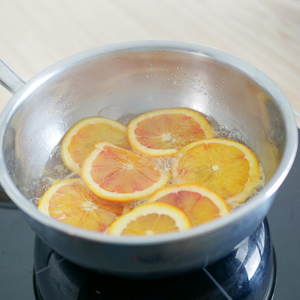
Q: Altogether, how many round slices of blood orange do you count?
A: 7